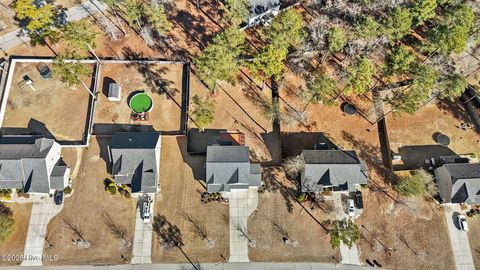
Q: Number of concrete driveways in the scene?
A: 5